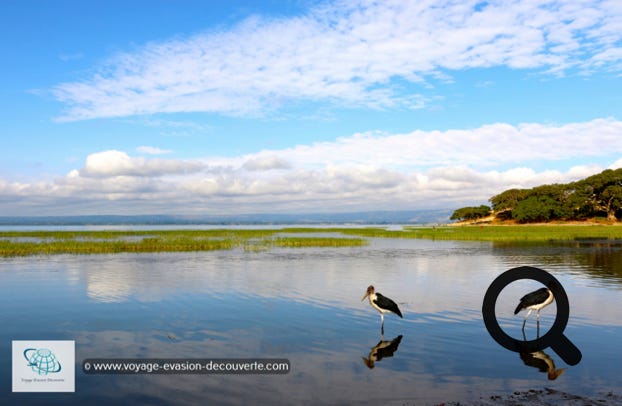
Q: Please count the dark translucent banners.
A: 1